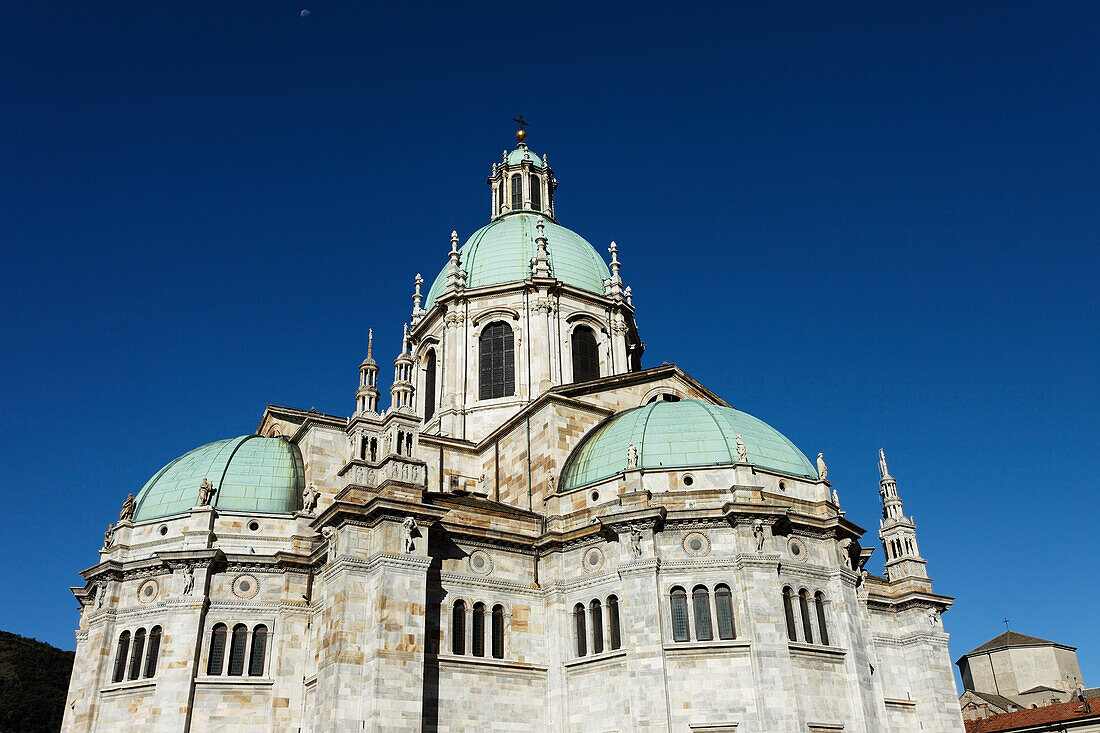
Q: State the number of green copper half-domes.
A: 2